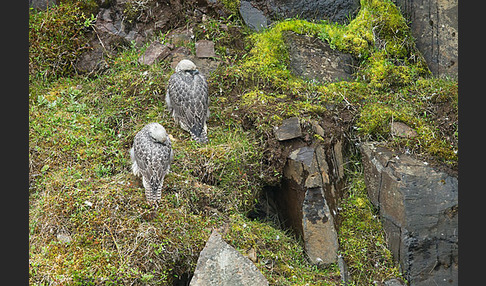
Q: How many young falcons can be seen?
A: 2